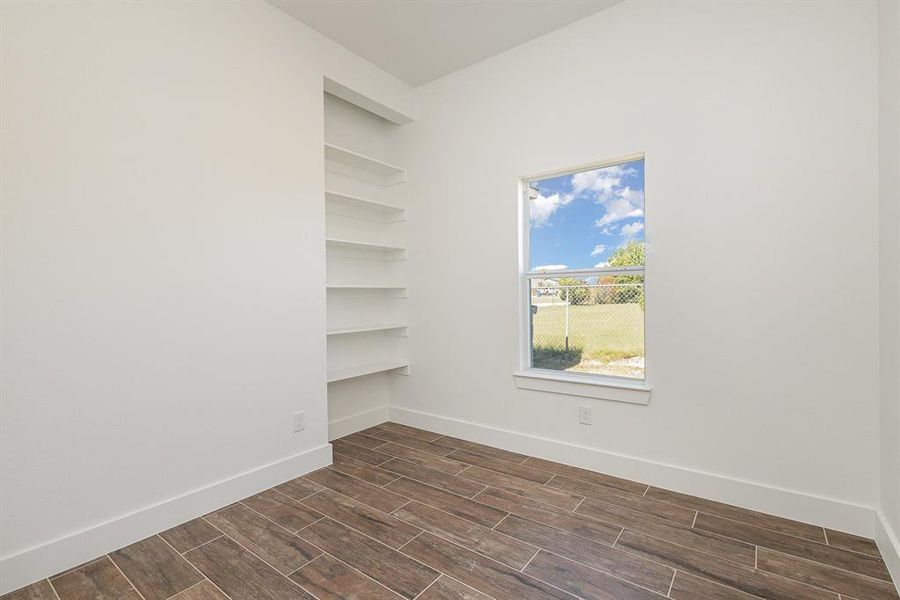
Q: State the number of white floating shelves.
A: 6